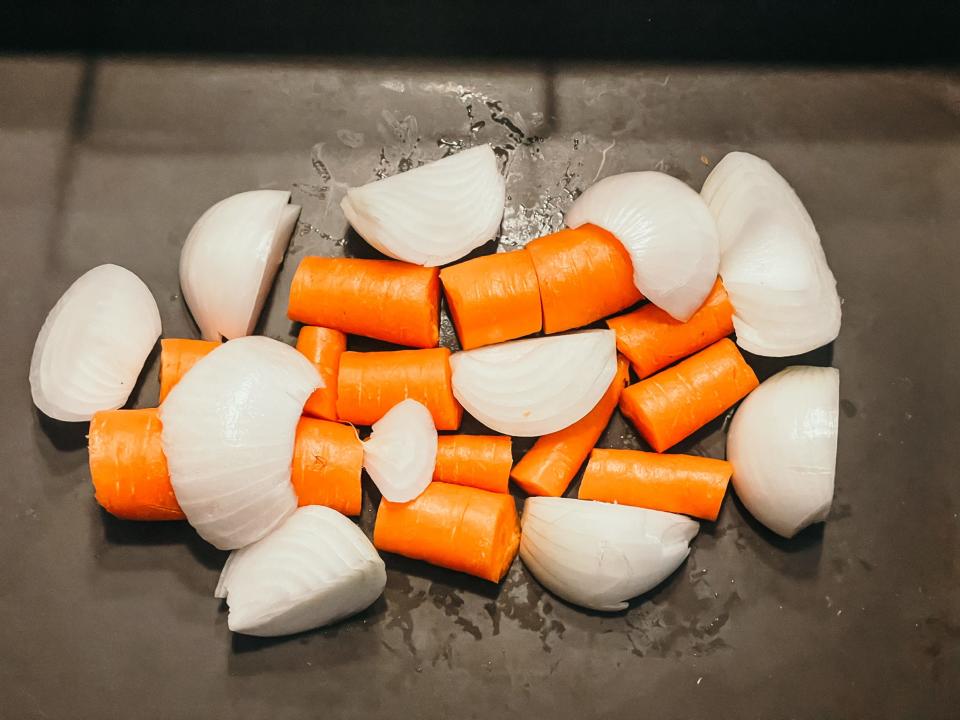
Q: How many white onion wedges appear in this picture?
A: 11